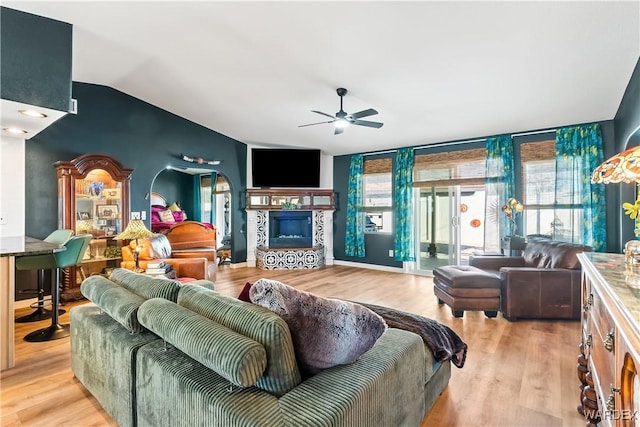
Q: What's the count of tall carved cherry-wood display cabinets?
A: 1